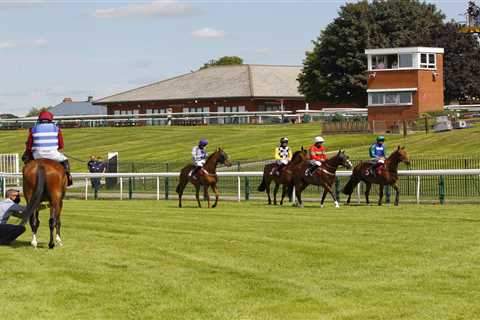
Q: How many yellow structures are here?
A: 1